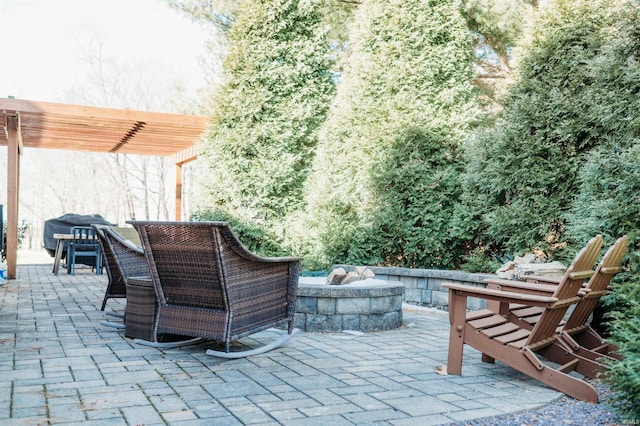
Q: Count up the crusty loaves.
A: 0